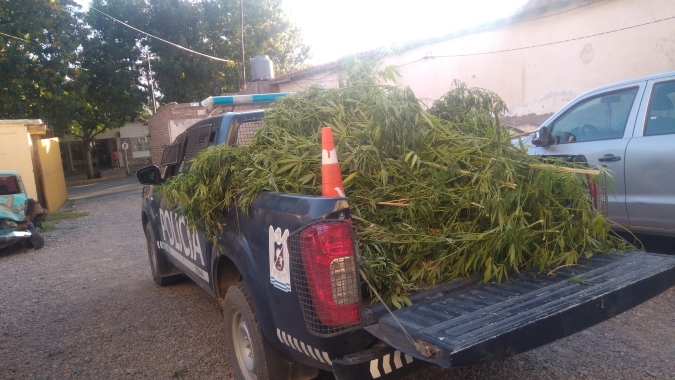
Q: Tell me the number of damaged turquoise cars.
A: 1